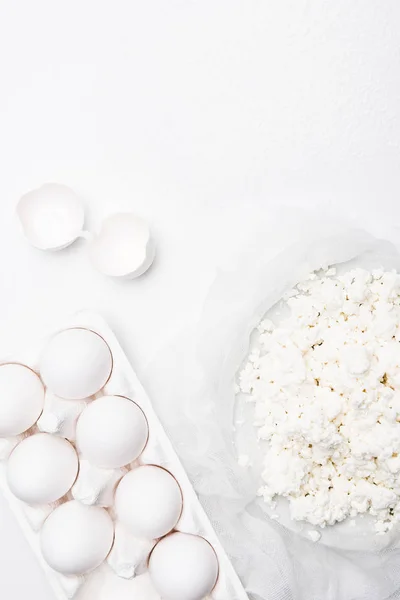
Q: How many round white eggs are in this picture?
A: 7